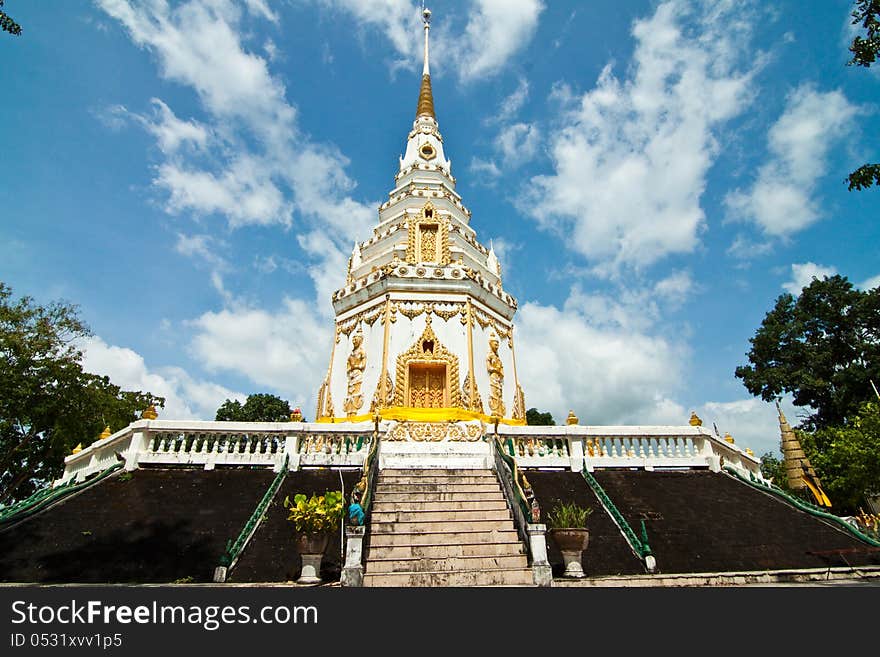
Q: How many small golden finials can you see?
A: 8